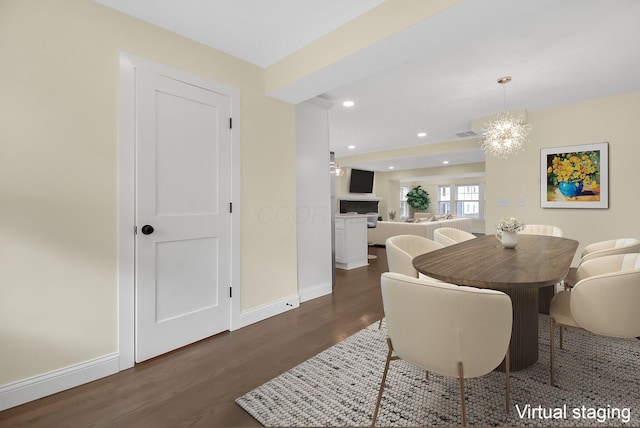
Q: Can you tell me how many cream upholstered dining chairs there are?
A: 6